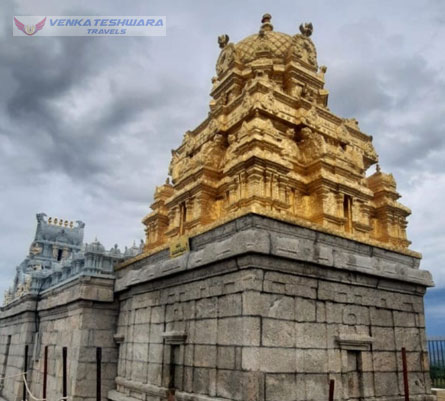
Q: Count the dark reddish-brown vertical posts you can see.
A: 6